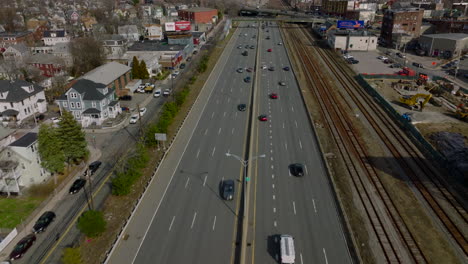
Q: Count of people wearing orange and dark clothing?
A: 0